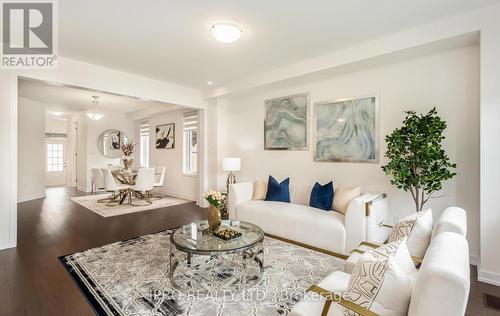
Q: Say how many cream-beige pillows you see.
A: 2